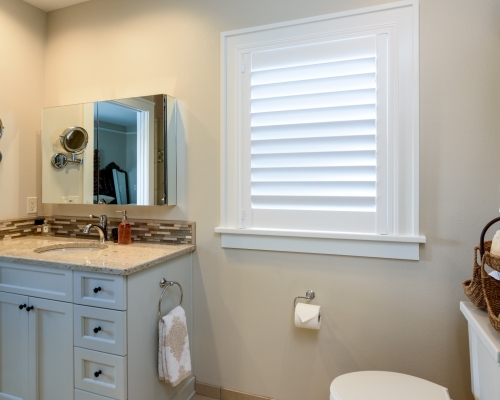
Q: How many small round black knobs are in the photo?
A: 5